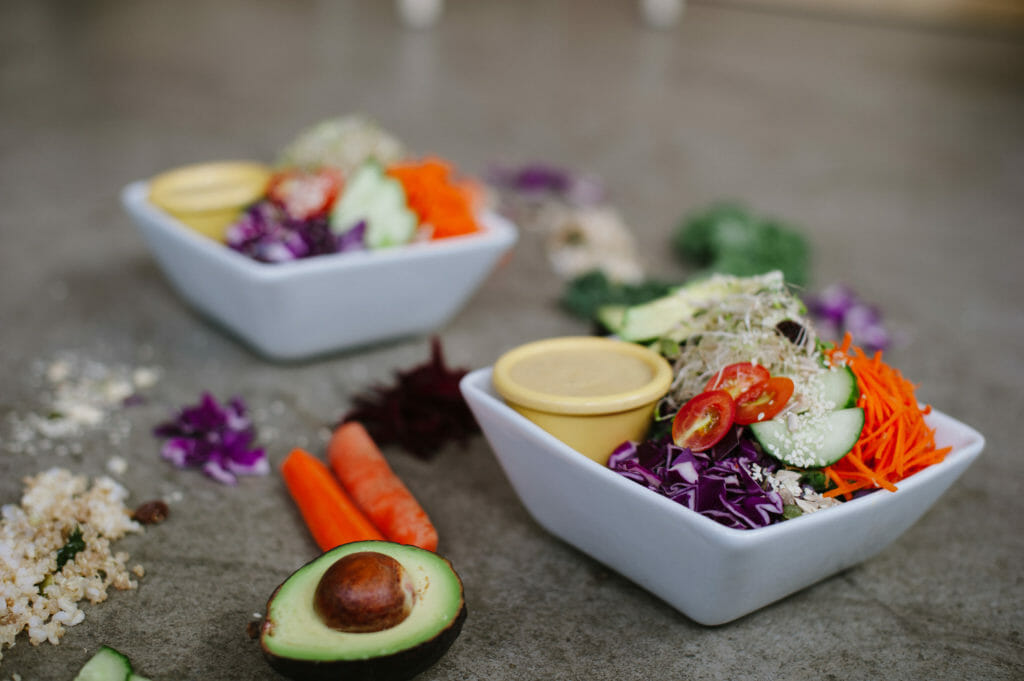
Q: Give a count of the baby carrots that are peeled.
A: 1